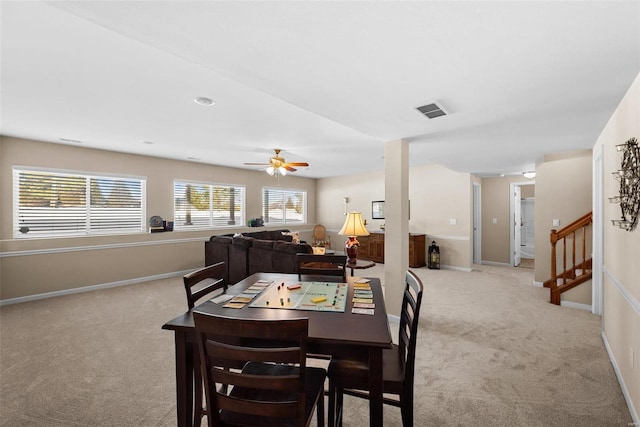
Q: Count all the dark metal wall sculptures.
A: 1